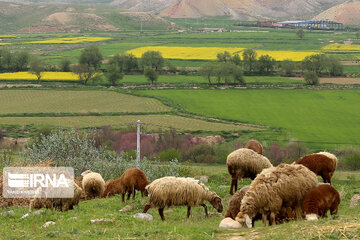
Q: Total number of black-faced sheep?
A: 1